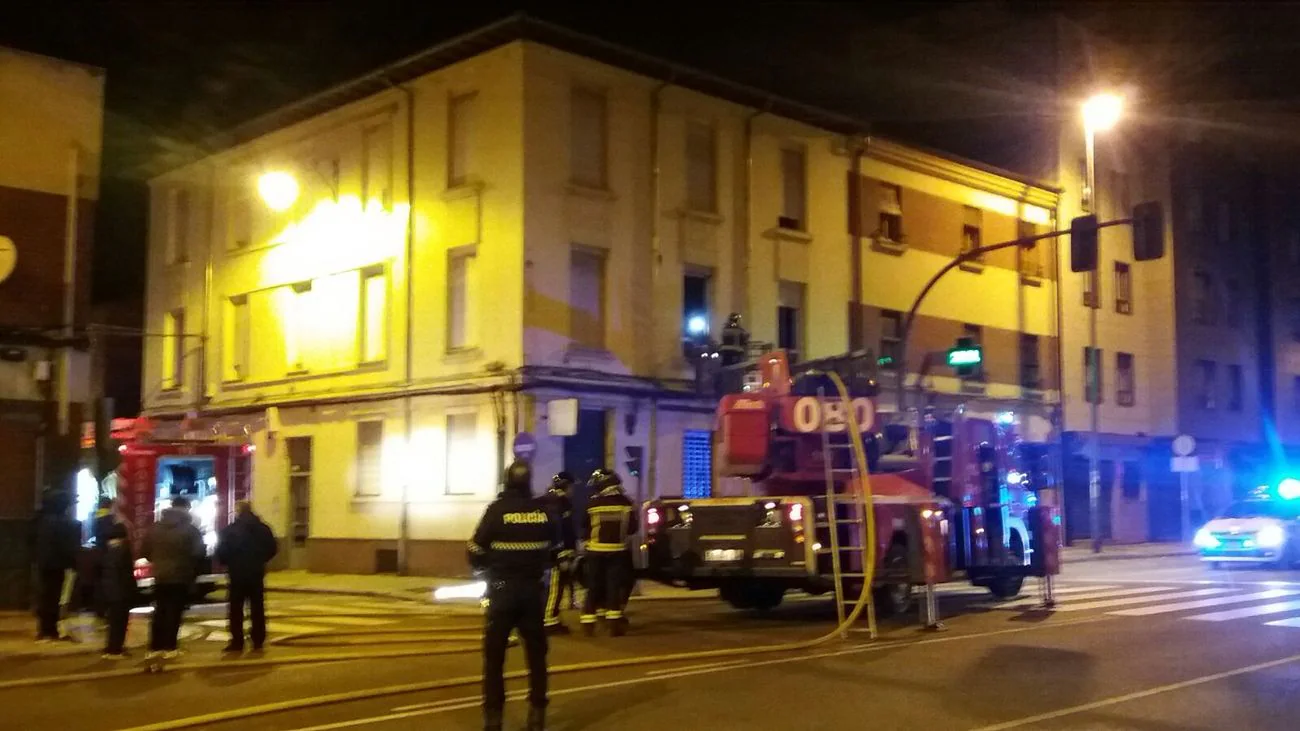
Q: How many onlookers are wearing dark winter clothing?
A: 4